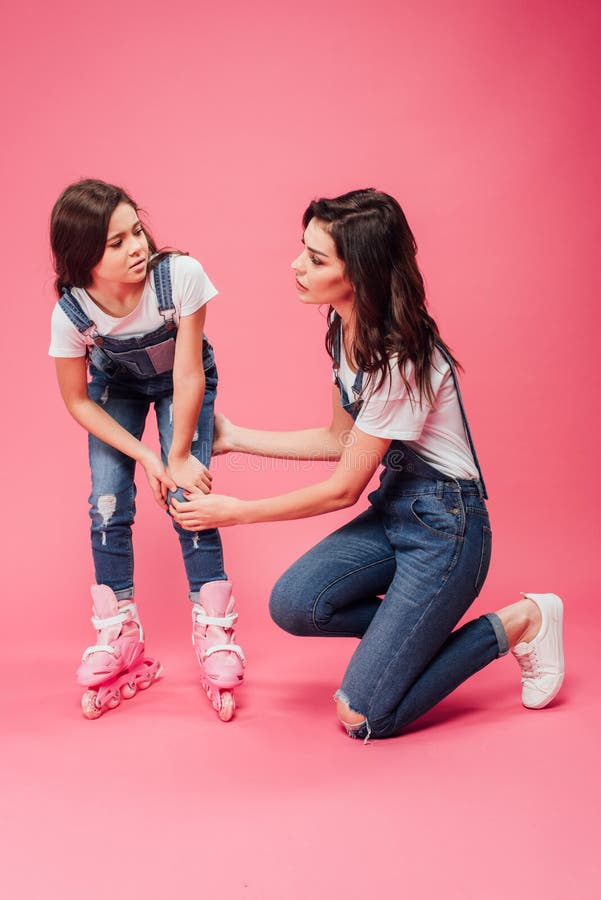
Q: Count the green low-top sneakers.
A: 0